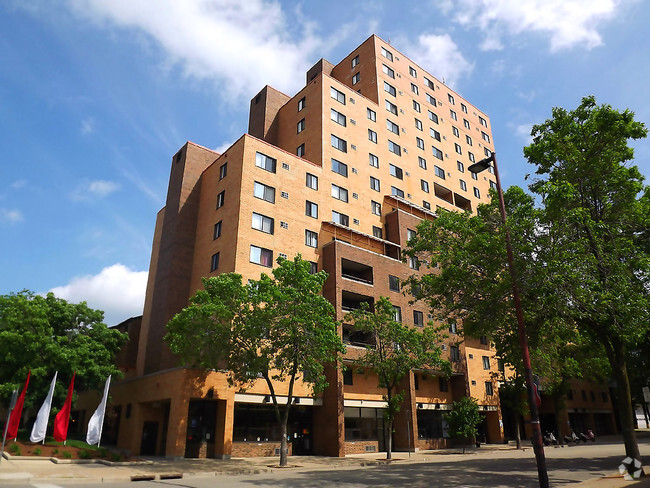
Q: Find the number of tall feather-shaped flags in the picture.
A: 4